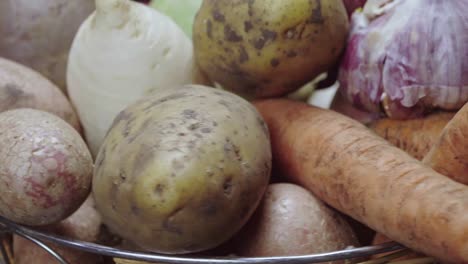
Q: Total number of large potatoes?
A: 2